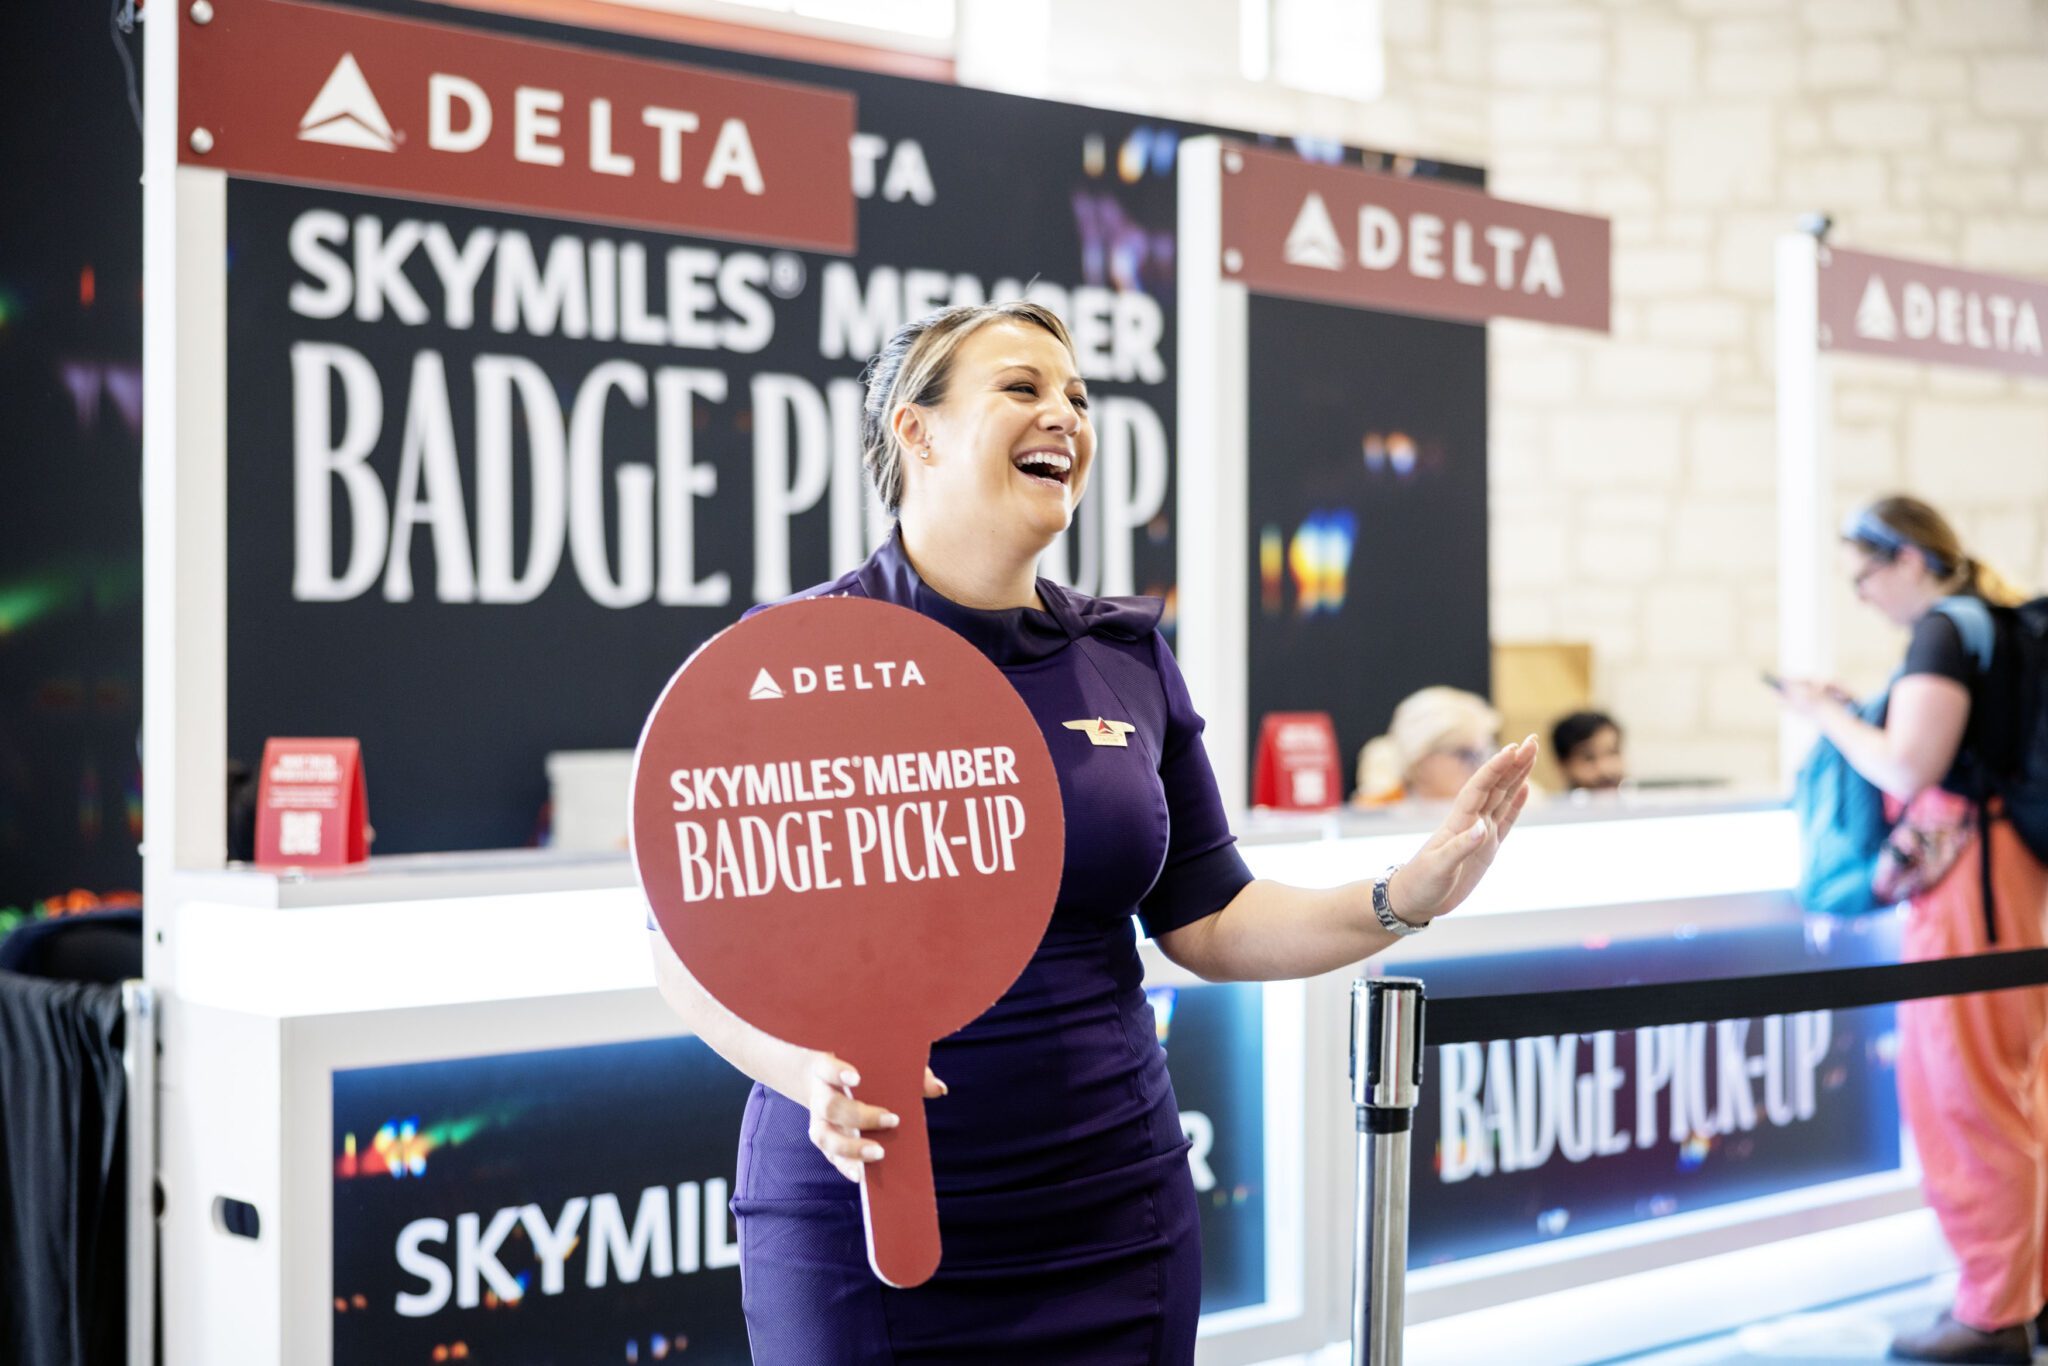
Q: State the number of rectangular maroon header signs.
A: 3